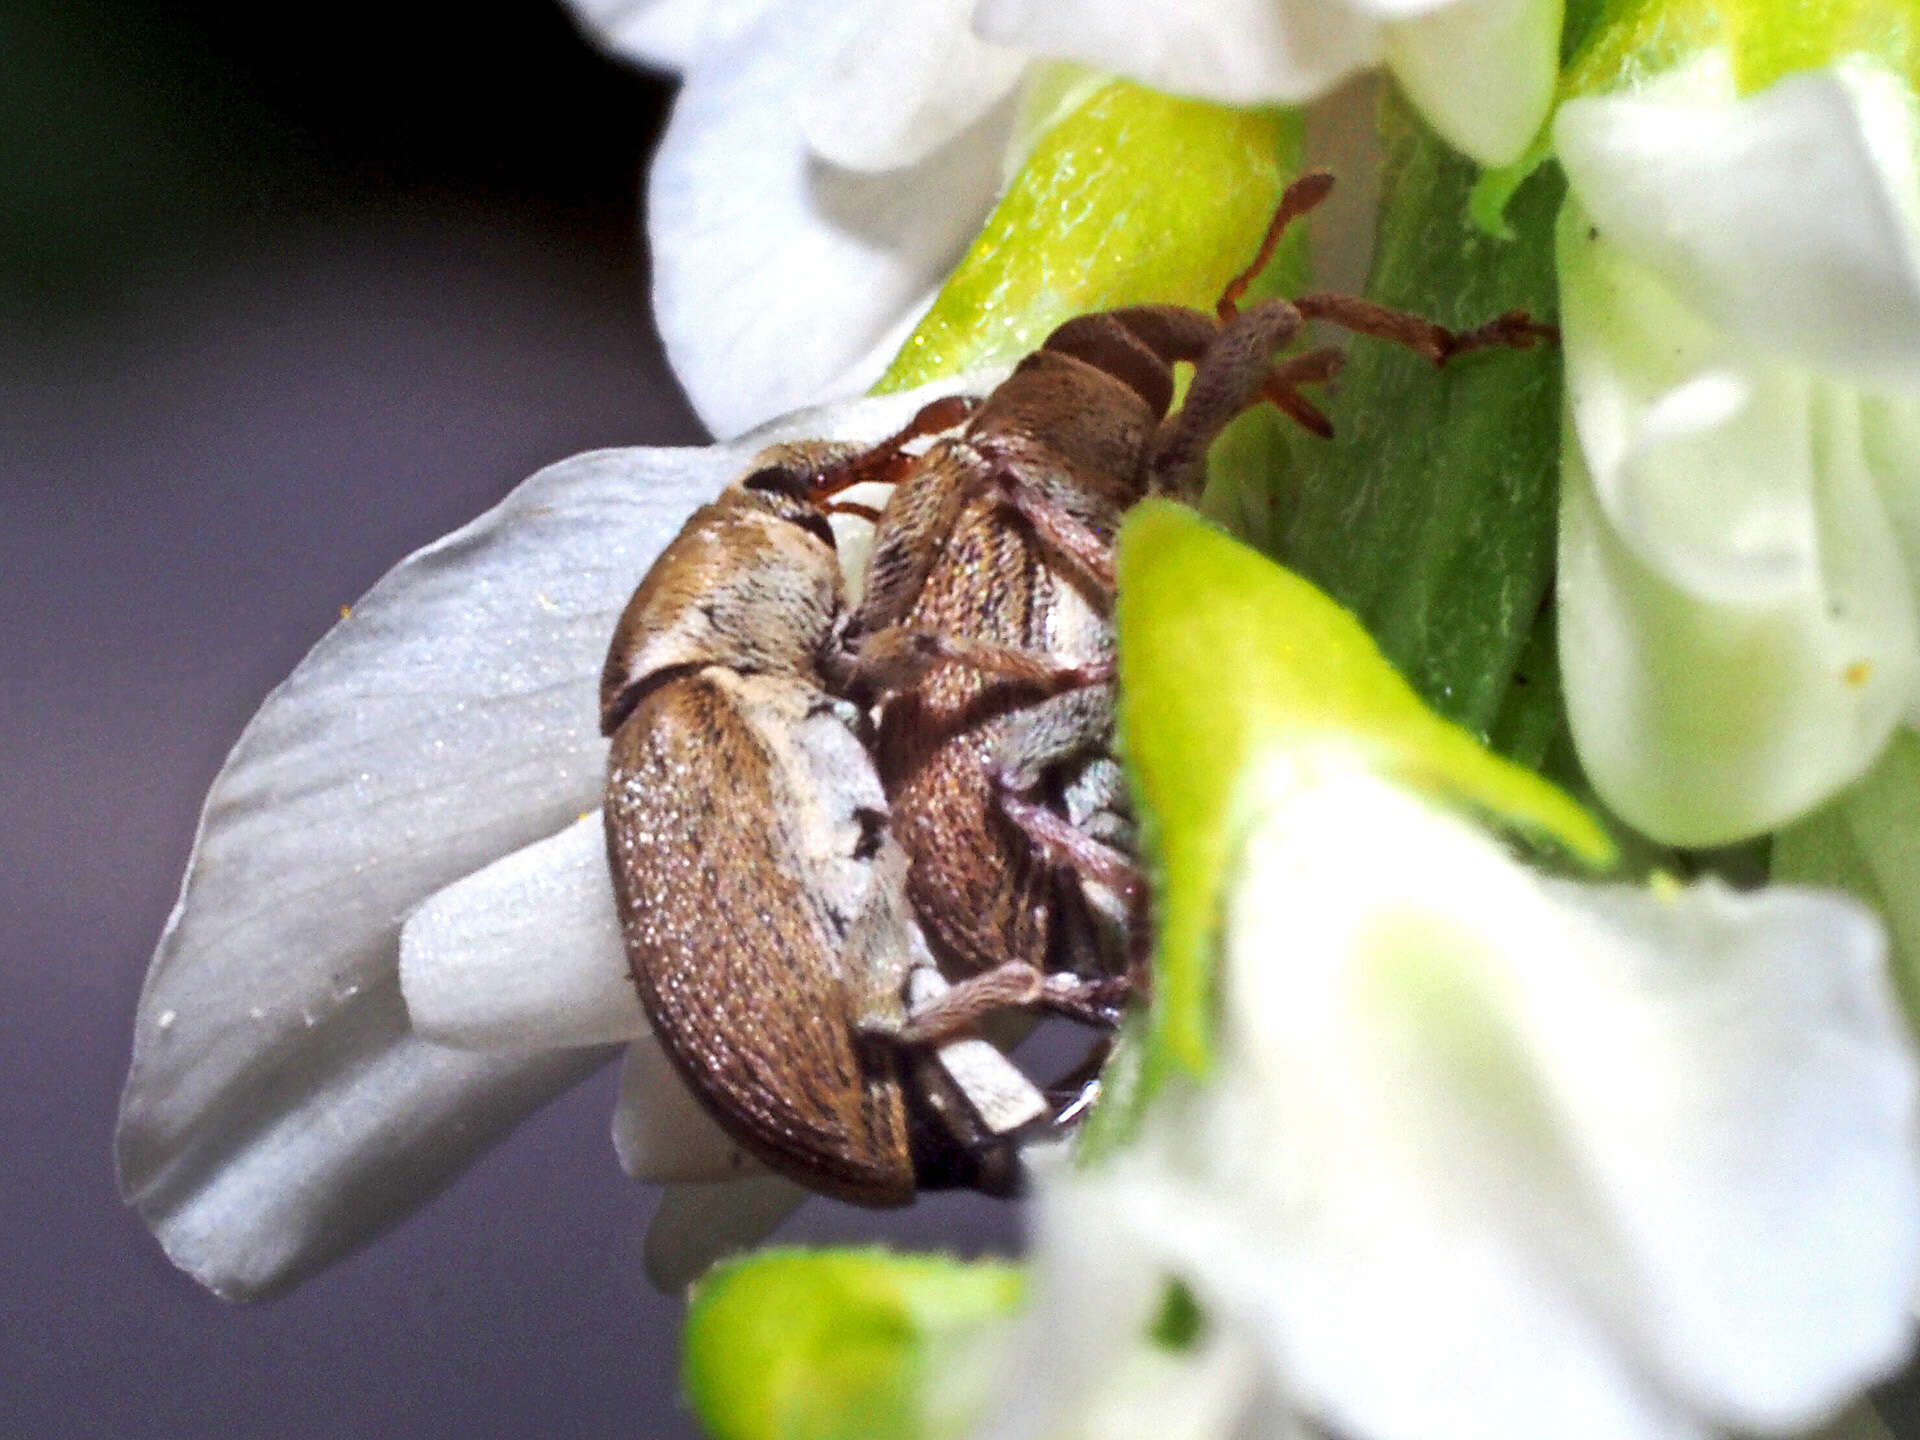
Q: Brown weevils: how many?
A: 2